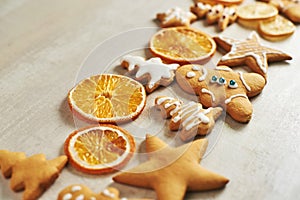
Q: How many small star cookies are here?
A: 1